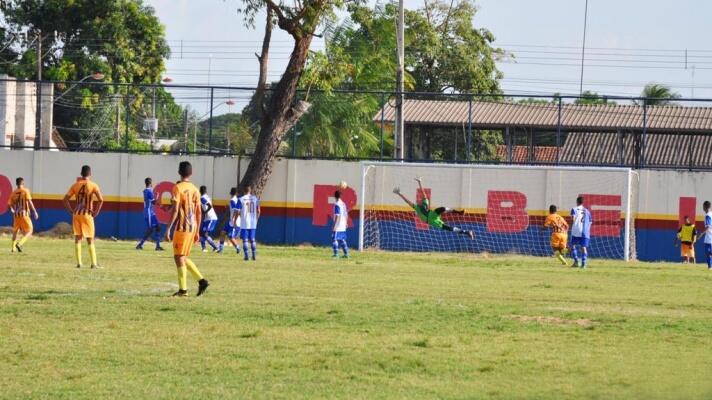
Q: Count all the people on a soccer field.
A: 13